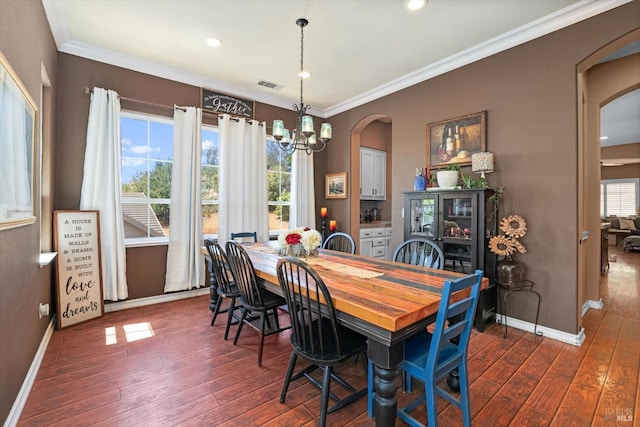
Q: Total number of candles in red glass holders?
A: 2